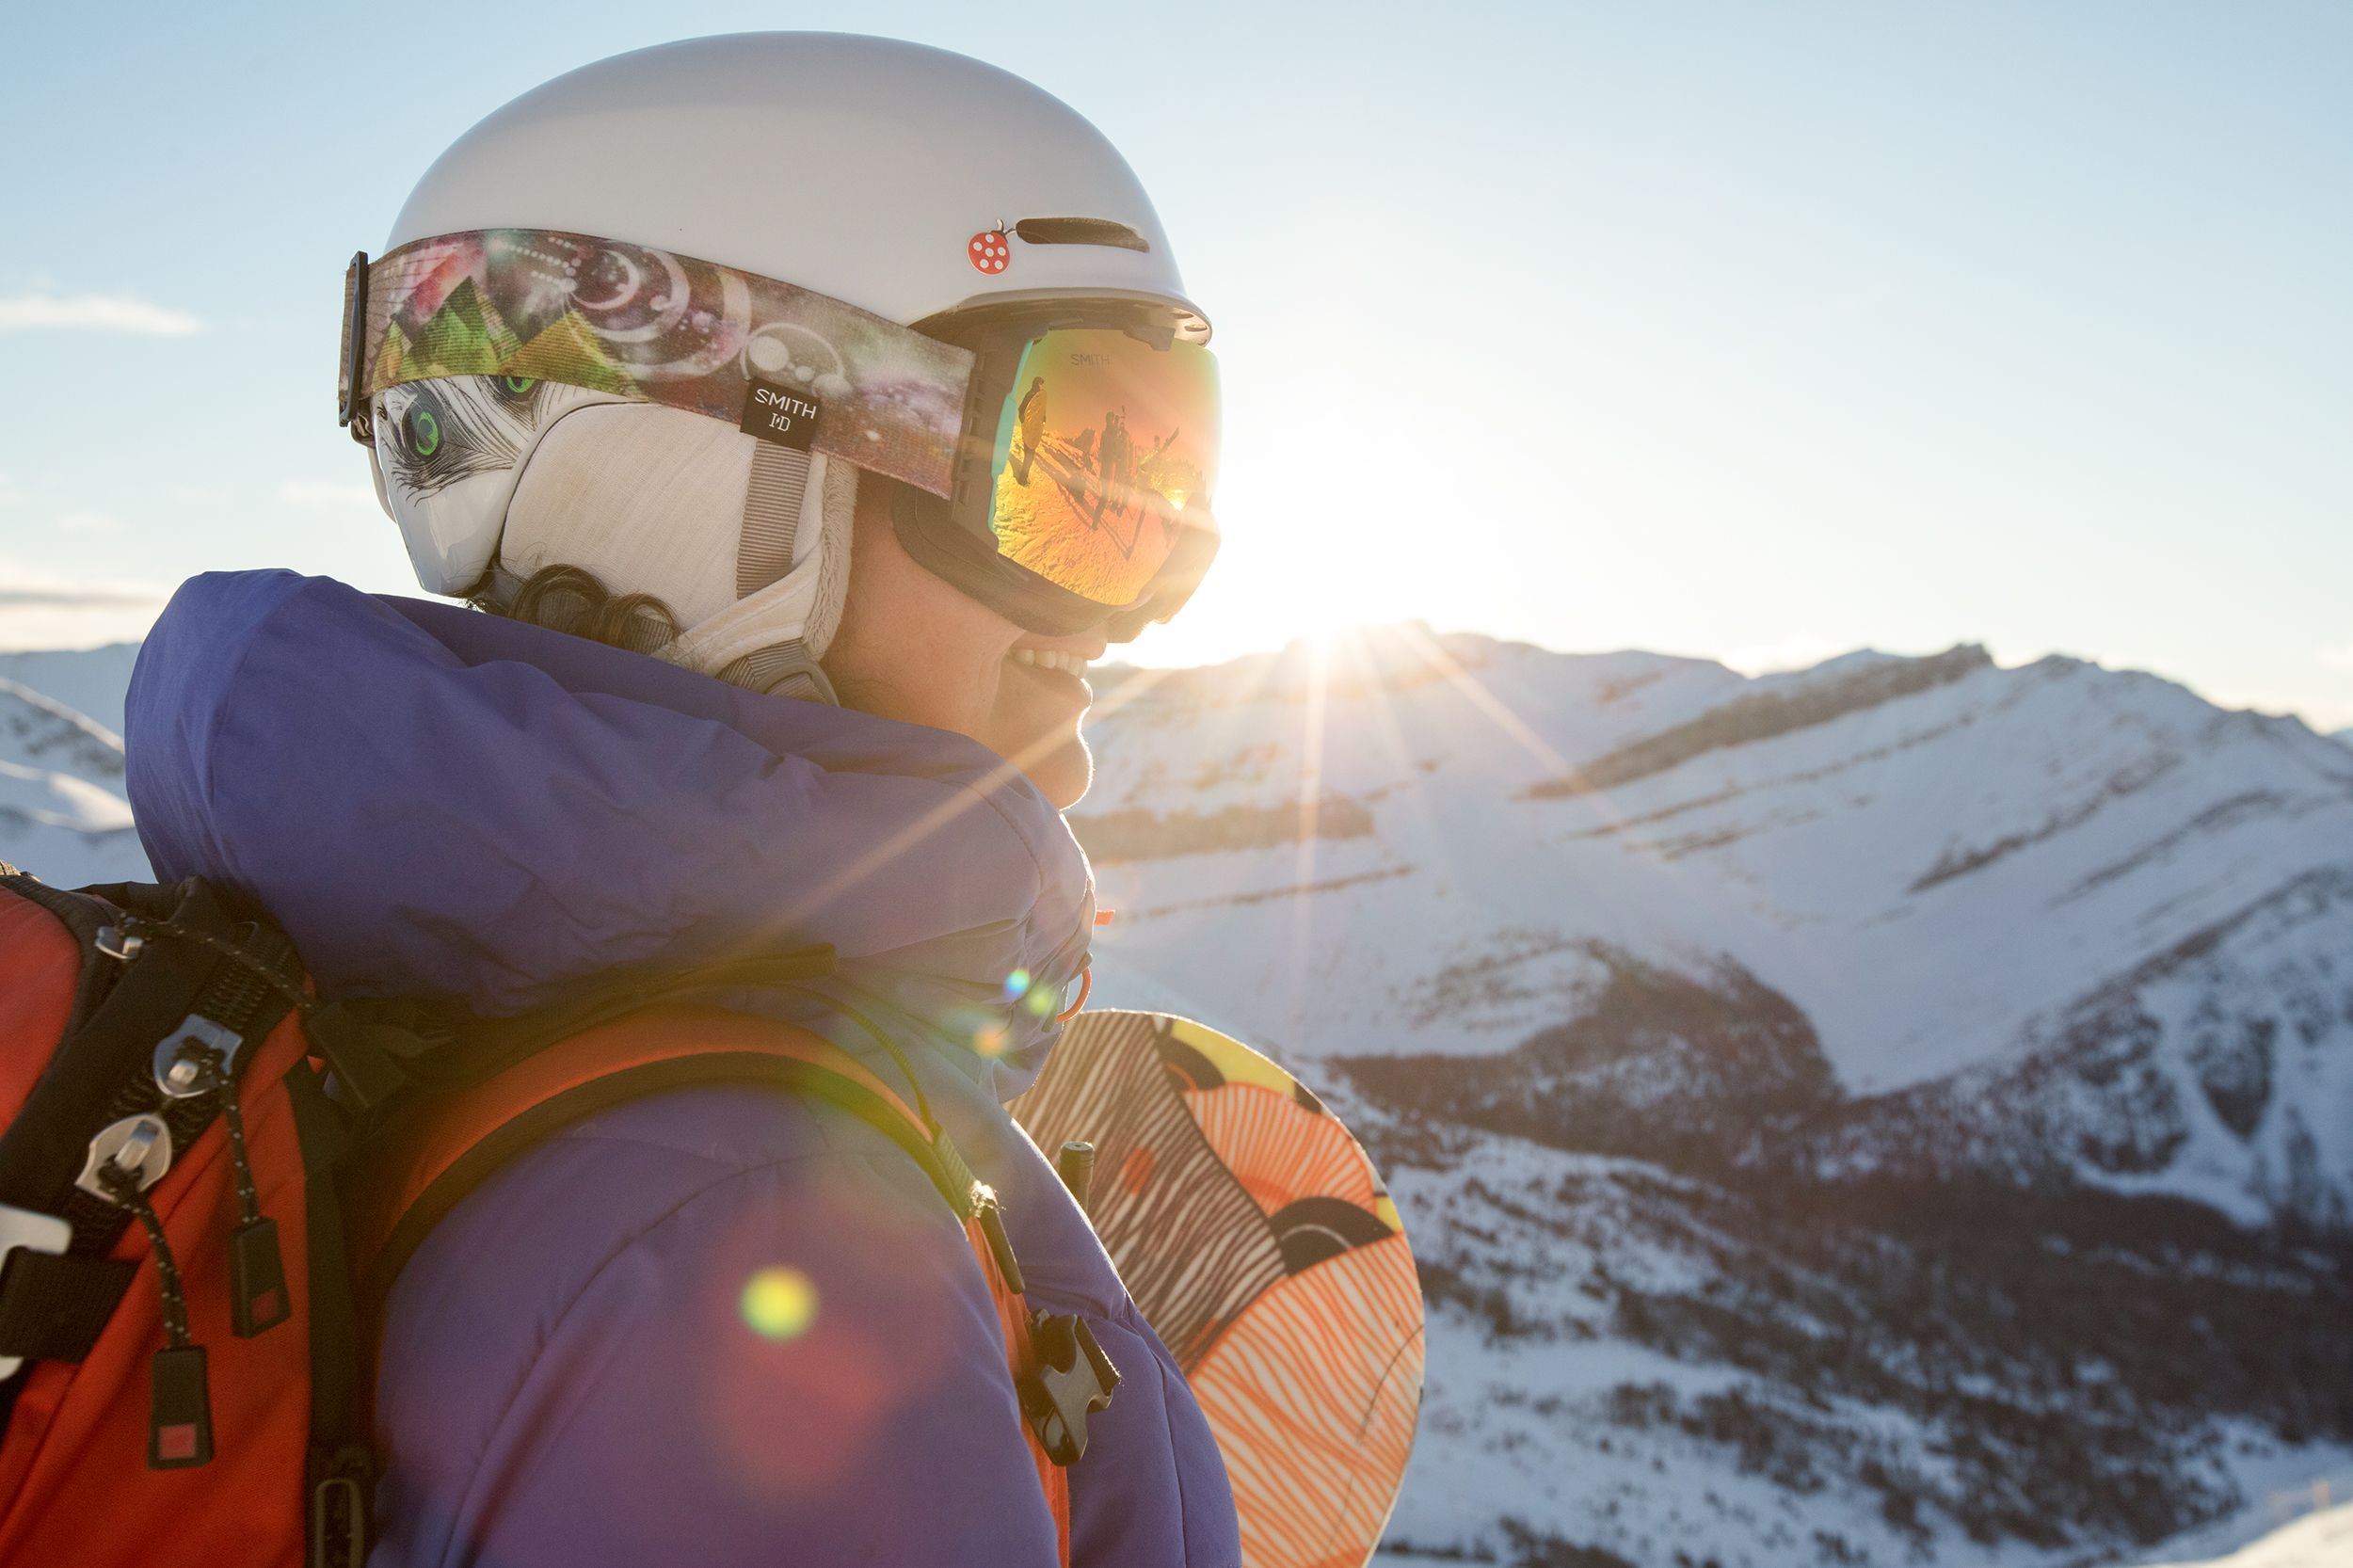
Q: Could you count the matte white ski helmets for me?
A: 1